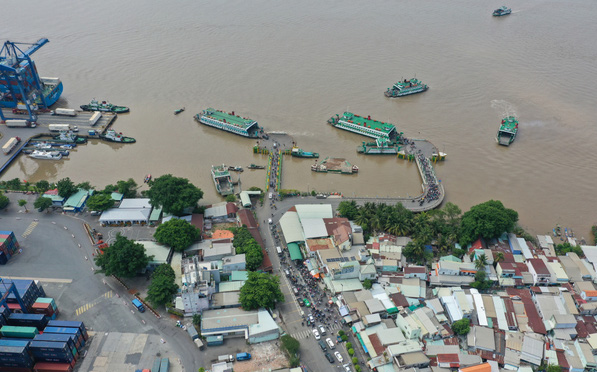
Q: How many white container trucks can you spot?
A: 5